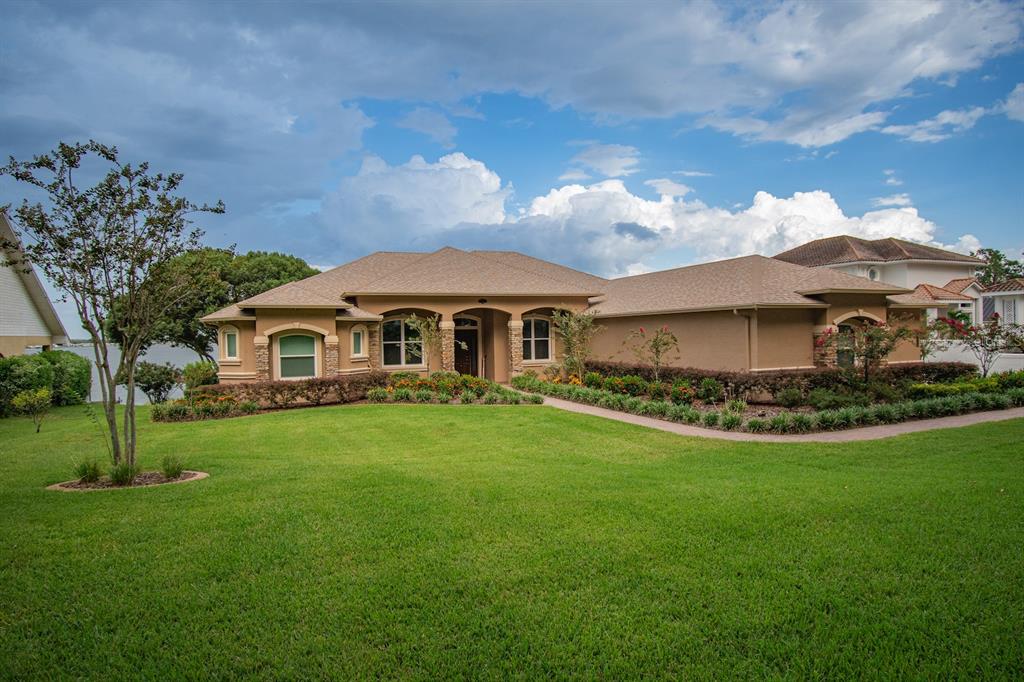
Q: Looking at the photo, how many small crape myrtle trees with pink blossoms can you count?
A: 3